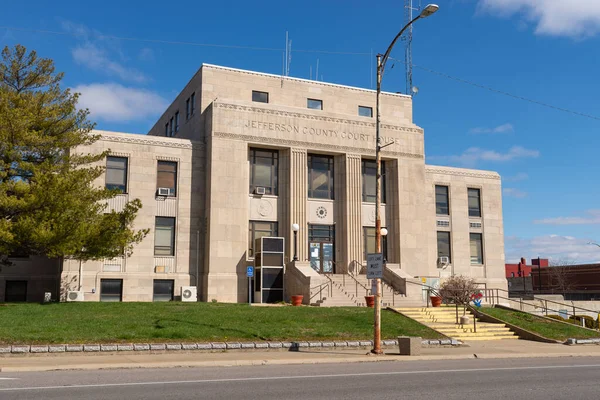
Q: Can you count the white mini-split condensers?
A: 2